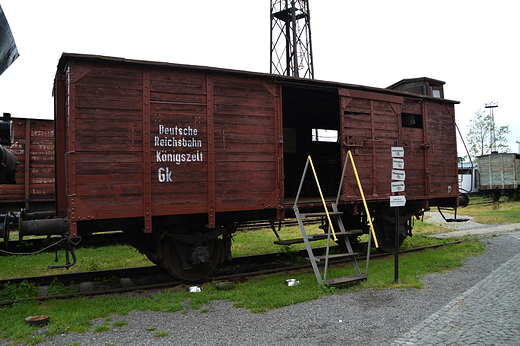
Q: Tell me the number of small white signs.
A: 5